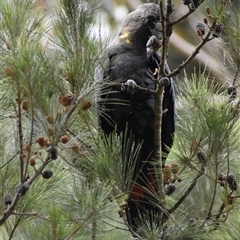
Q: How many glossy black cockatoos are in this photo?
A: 1